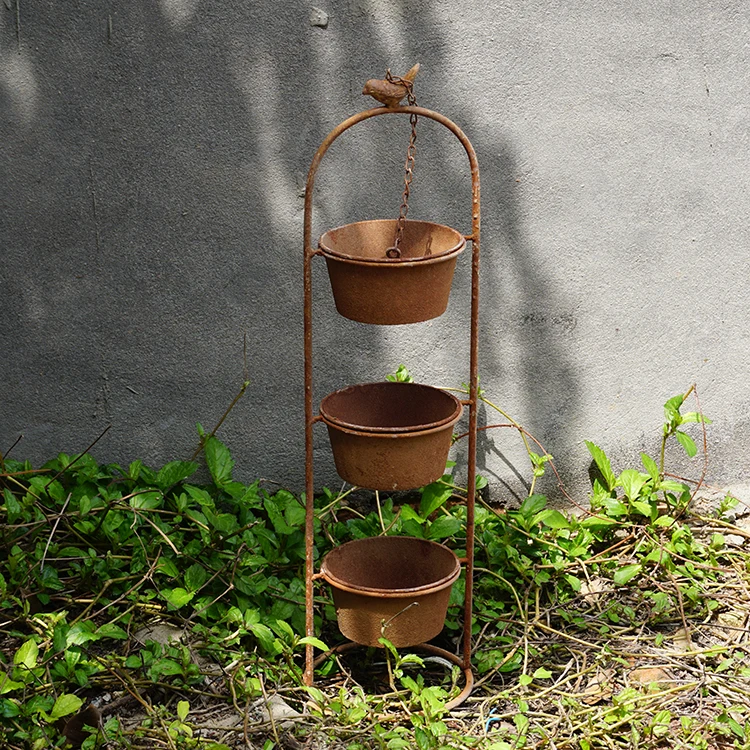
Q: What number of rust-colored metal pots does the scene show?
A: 3